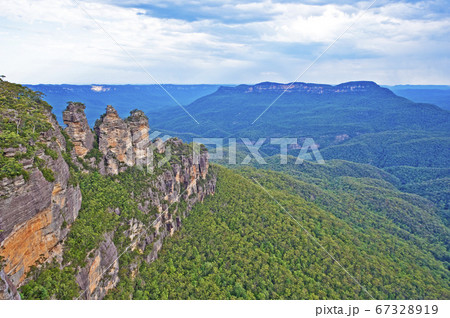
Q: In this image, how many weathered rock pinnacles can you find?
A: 3